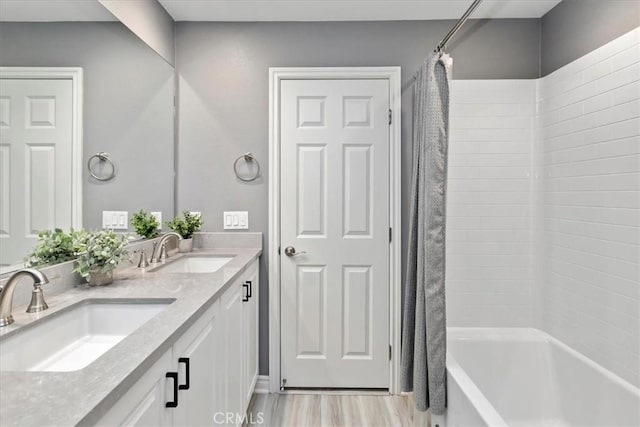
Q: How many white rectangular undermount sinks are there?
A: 2